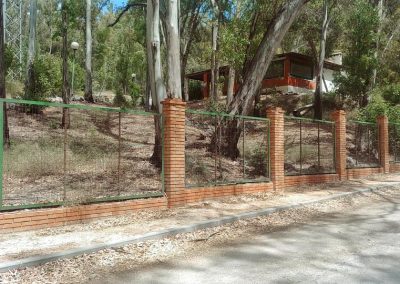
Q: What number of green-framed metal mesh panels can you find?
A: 5